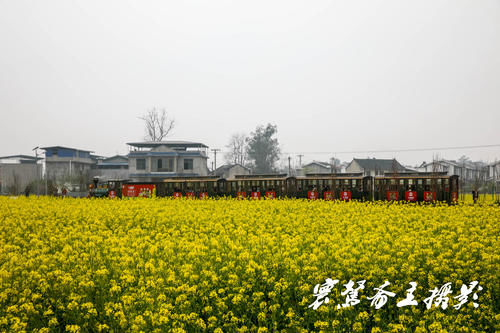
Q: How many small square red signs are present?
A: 12